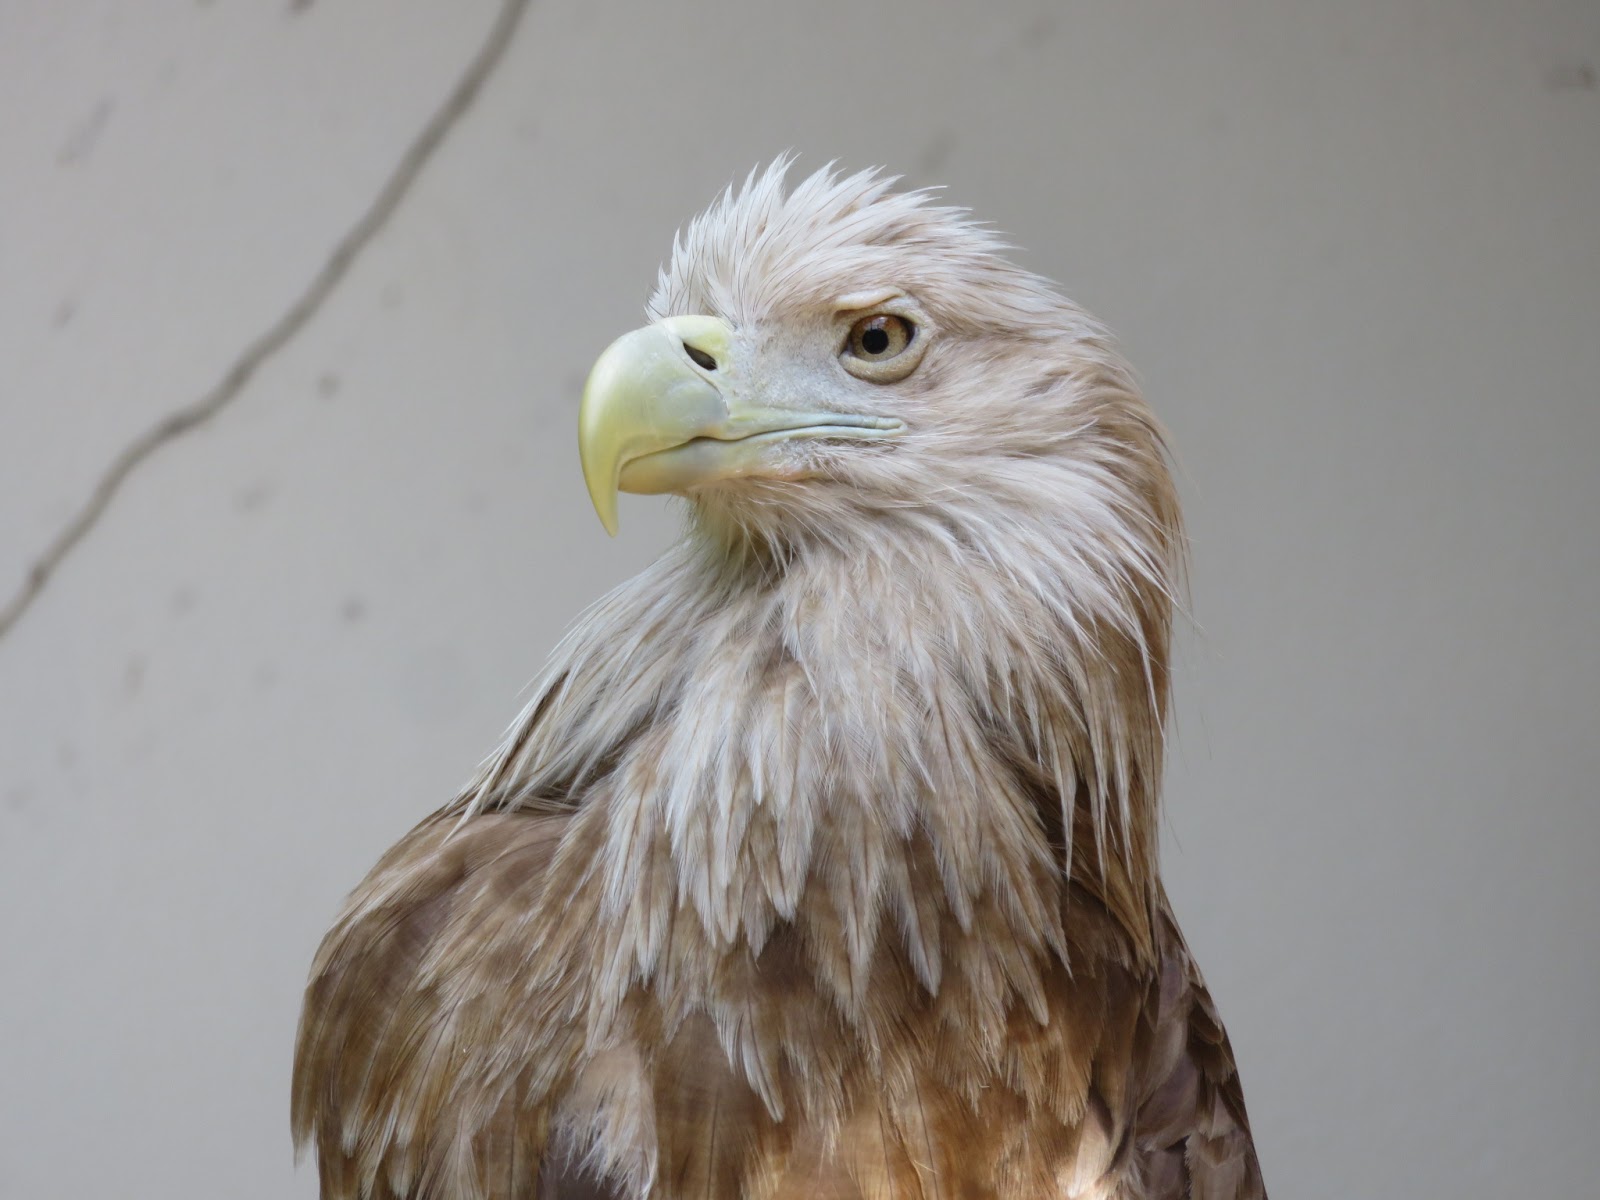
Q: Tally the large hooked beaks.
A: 1